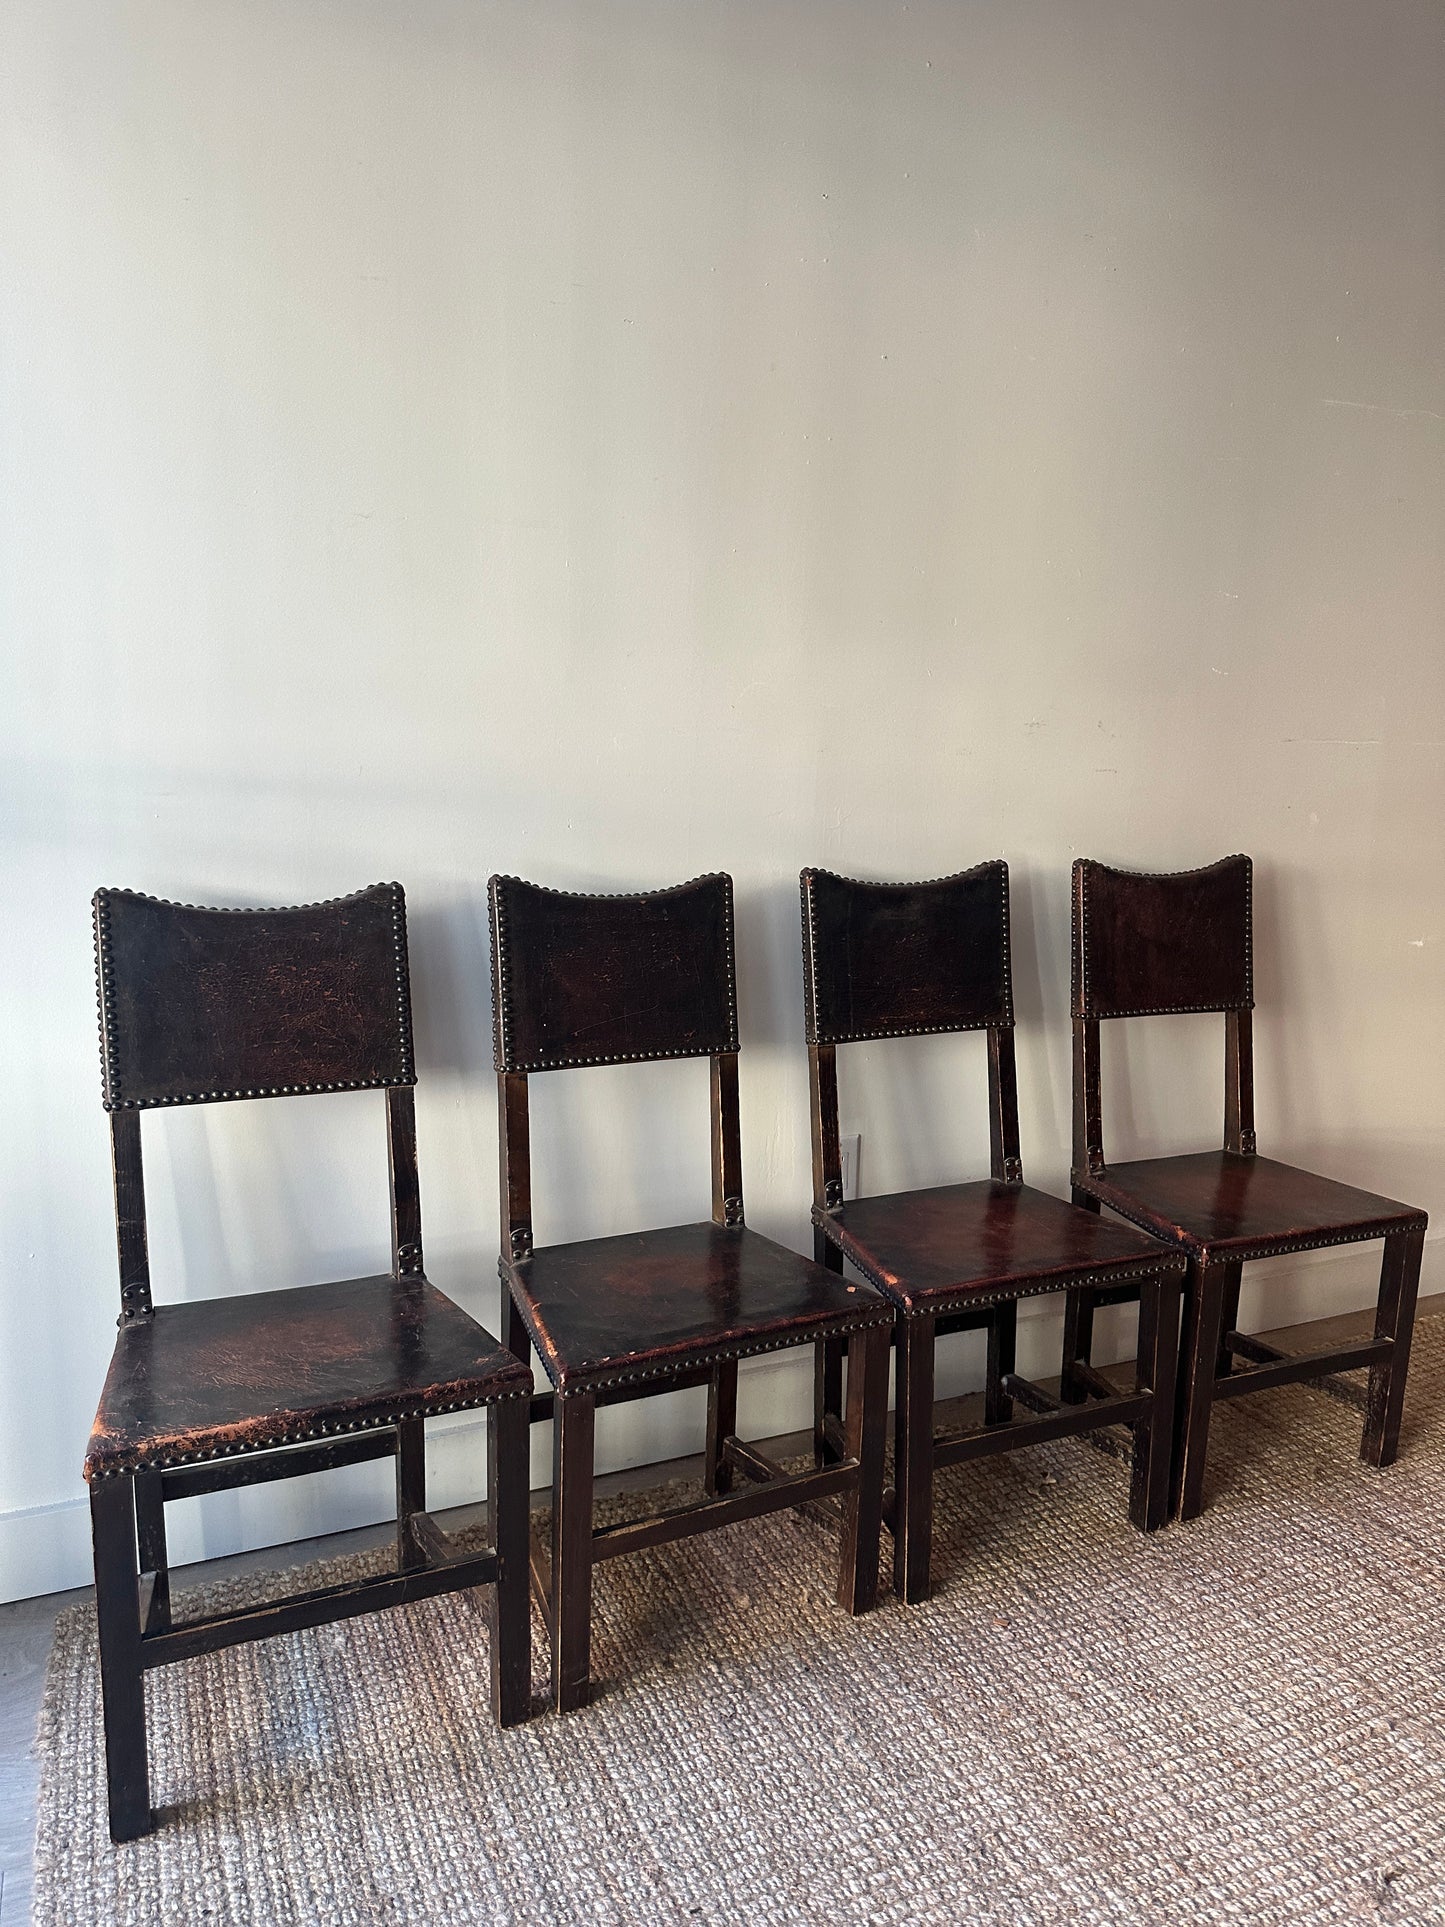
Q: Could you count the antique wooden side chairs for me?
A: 4